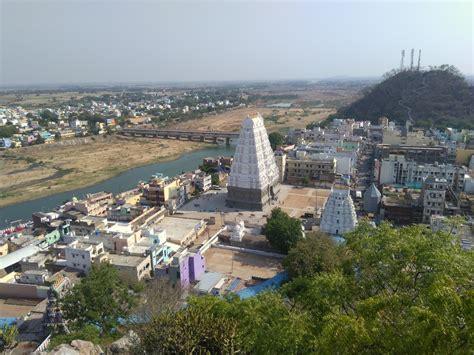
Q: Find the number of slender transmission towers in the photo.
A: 3